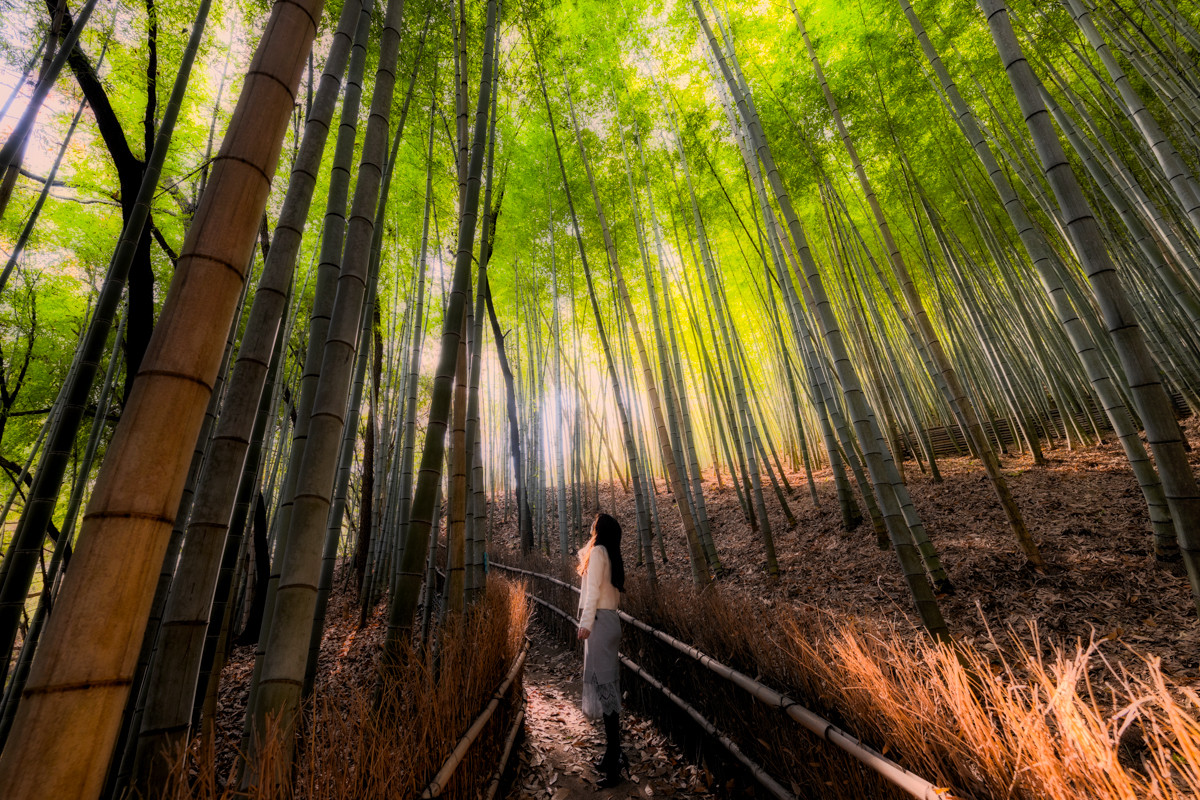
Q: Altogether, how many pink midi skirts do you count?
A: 0